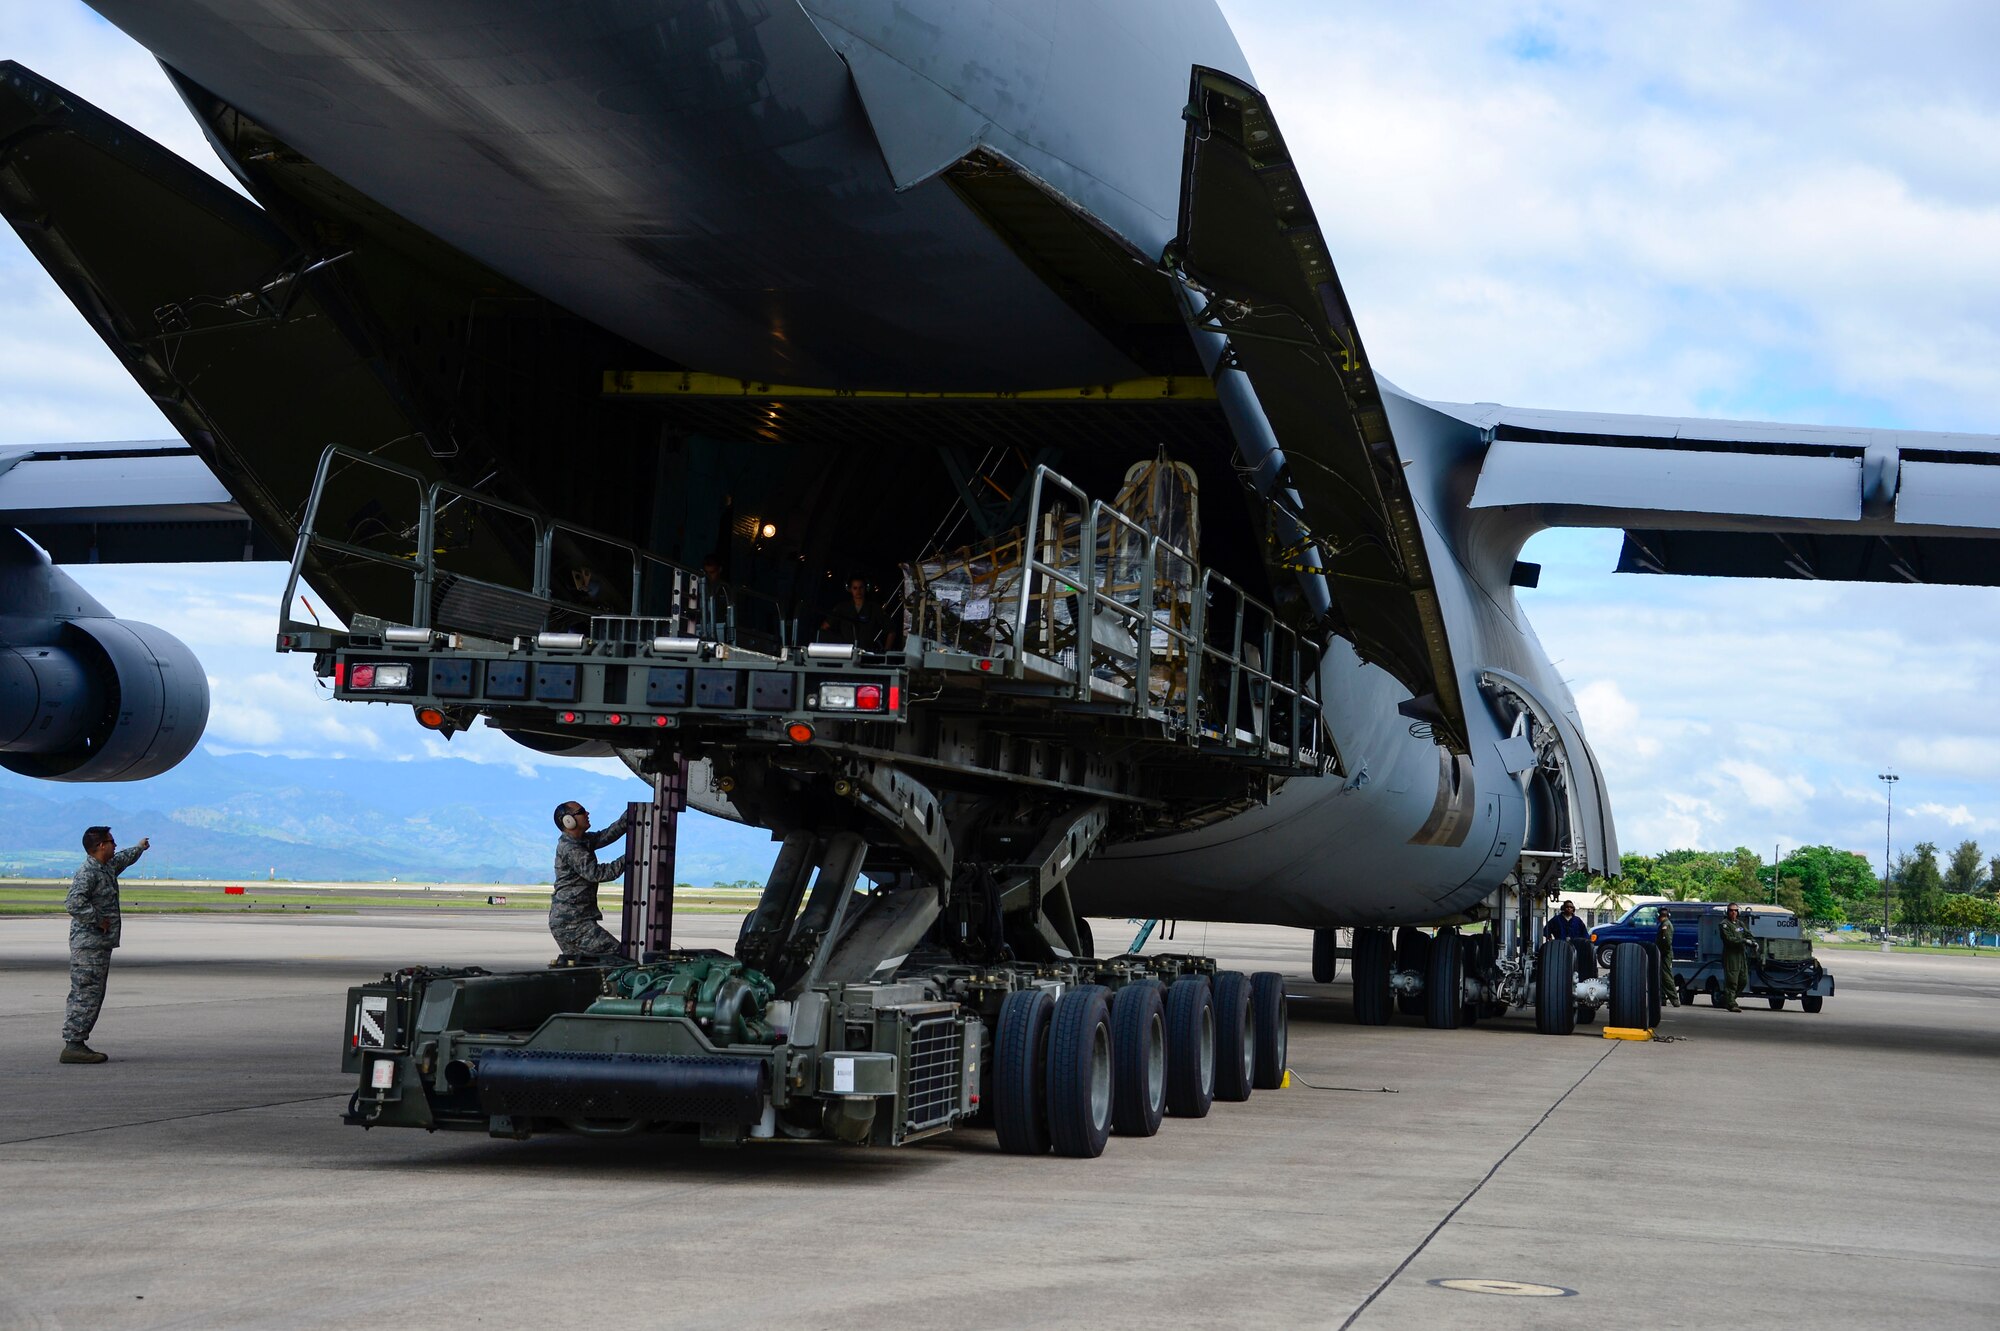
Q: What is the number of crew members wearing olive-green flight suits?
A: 2